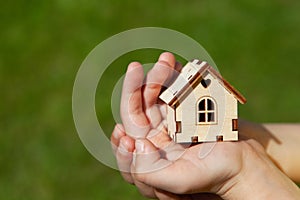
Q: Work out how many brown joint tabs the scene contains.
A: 4